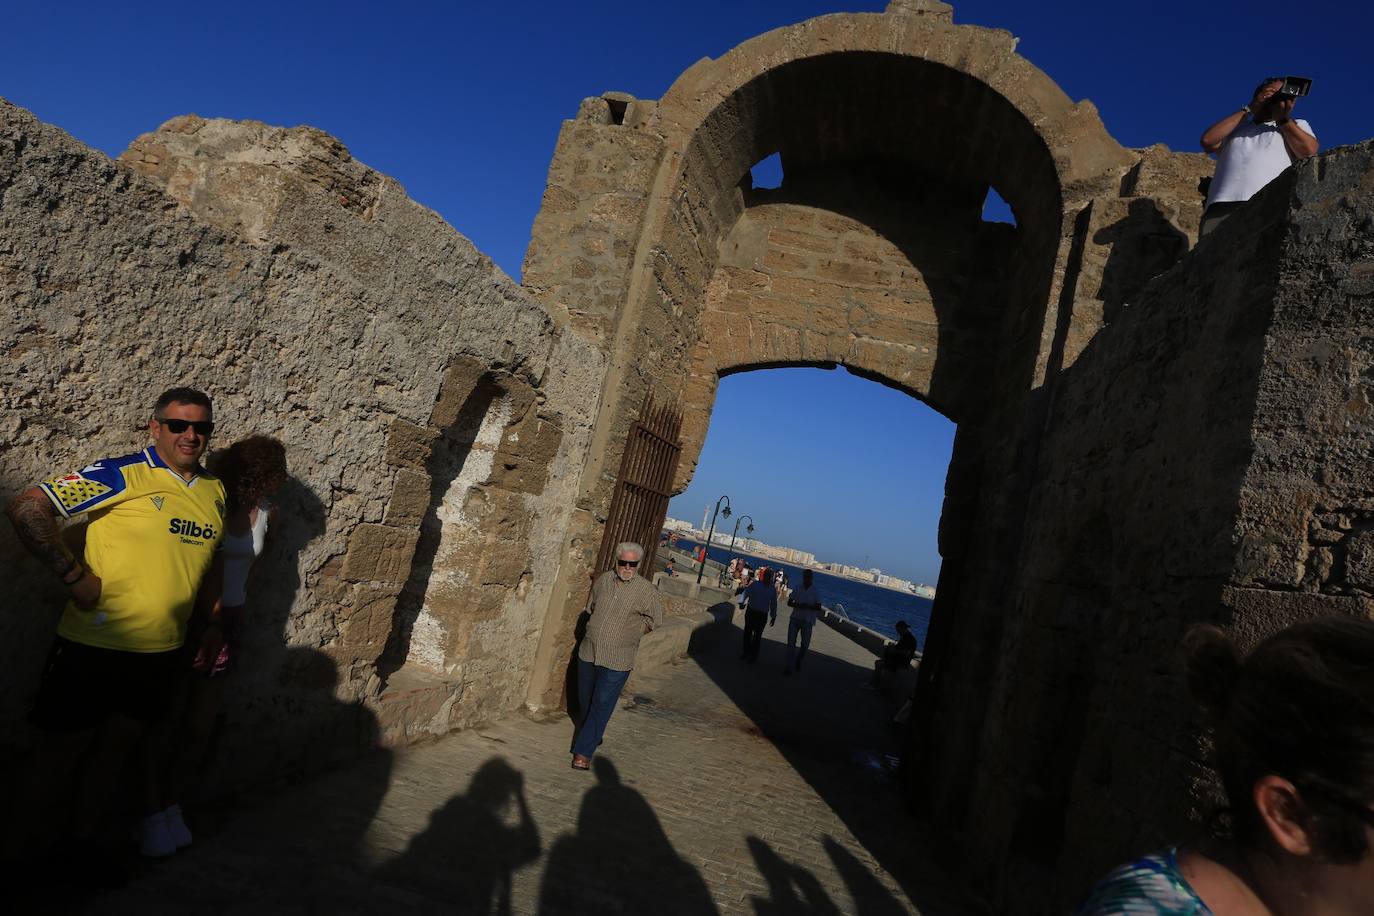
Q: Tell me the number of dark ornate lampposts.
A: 2